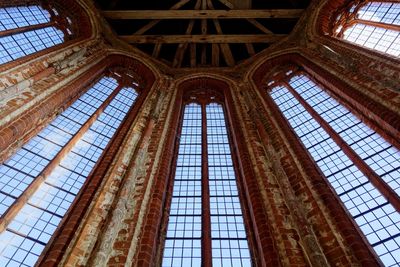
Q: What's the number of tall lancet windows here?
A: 5